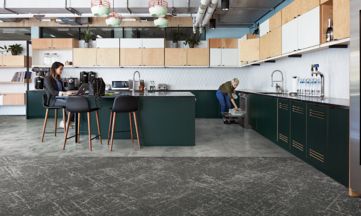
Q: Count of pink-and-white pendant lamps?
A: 4